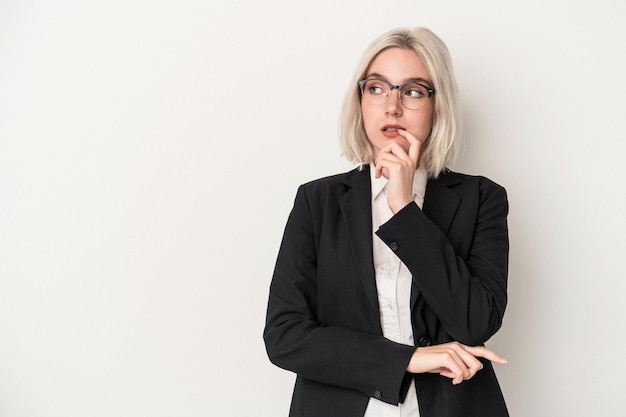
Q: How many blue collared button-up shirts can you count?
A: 0